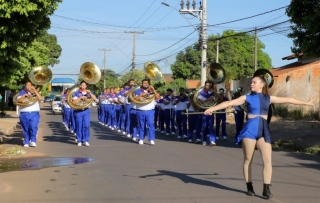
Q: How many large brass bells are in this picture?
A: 5